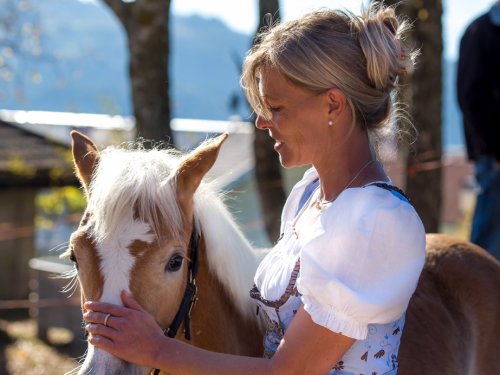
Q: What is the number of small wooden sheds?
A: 1